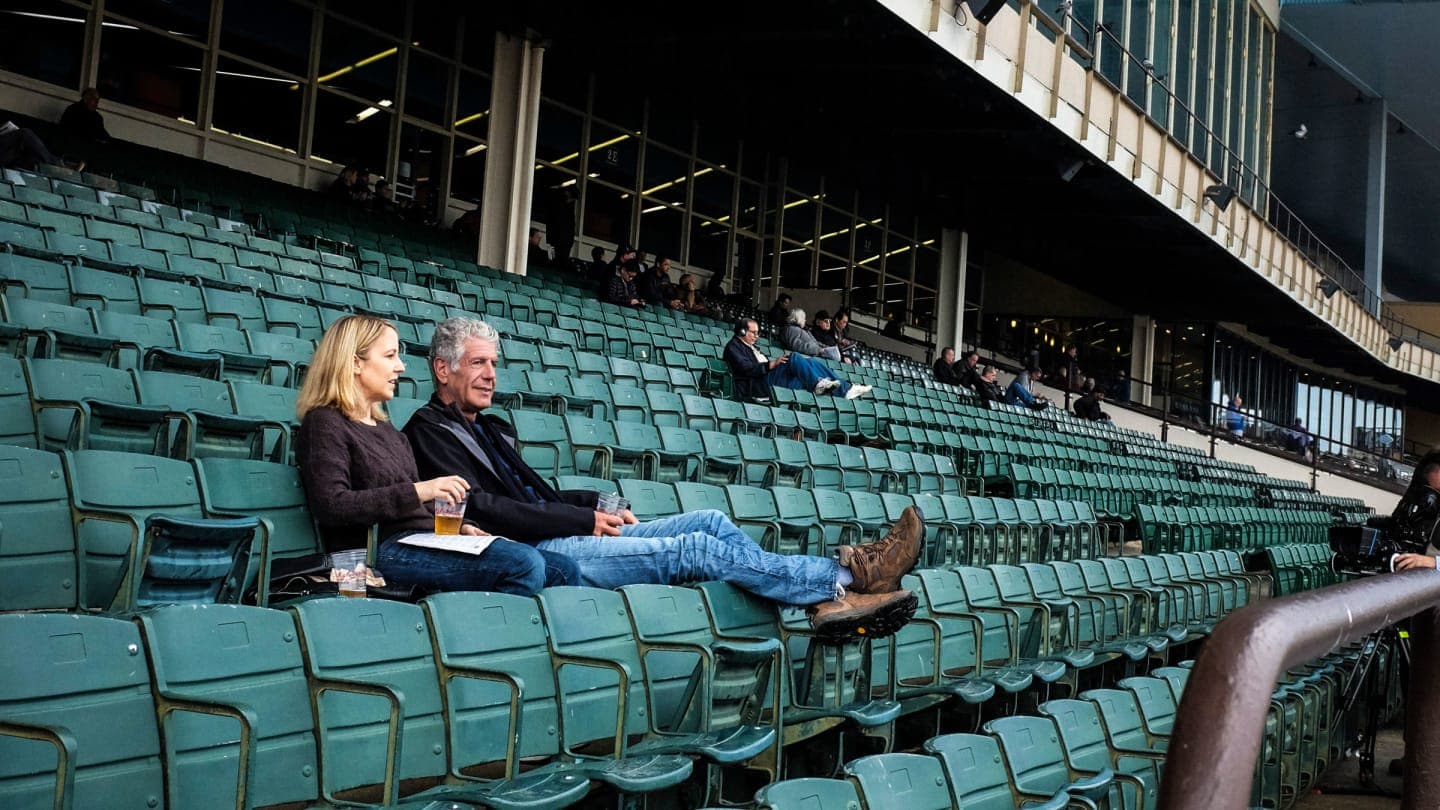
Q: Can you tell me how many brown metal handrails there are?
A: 1